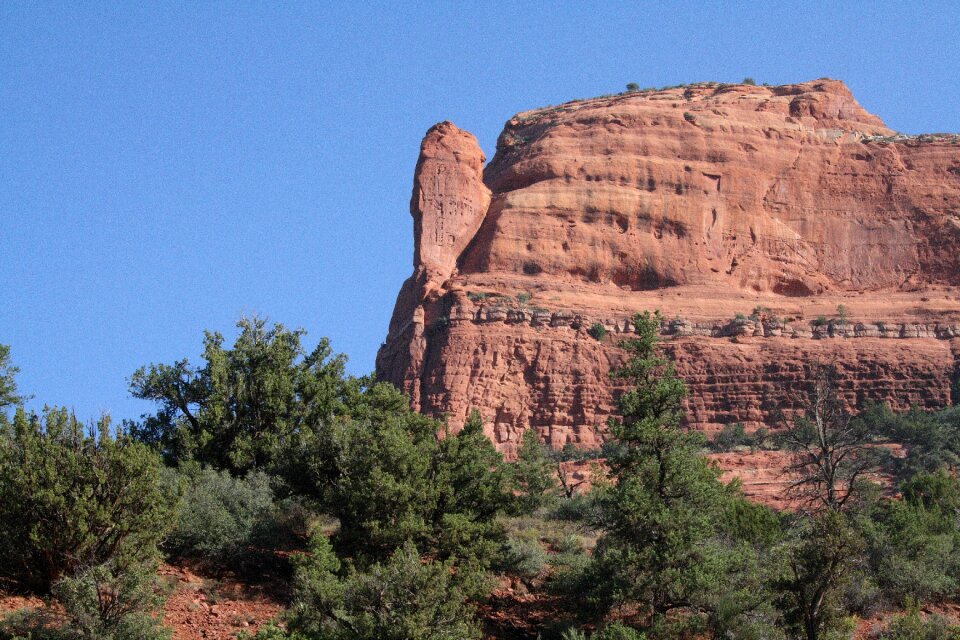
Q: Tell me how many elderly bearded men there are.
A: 0